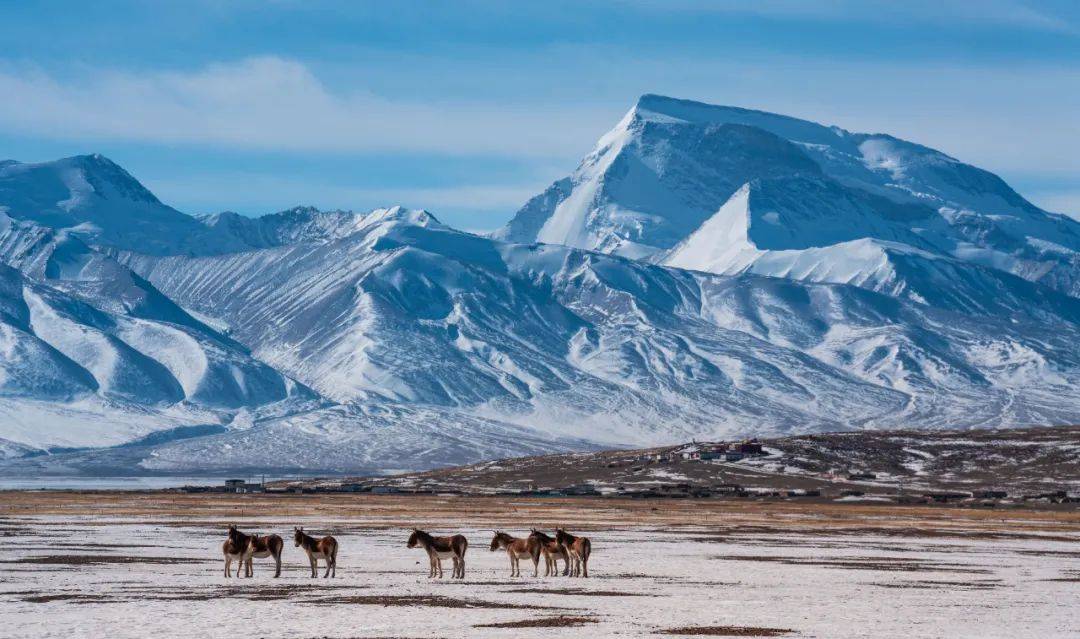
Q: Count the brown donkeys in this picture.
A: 7